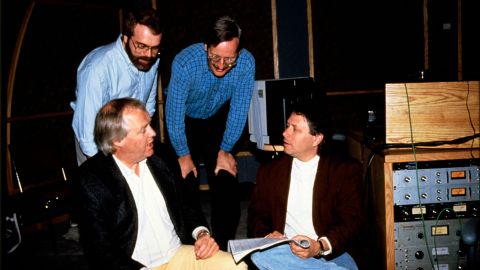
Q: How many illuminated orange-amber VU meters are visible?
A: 2